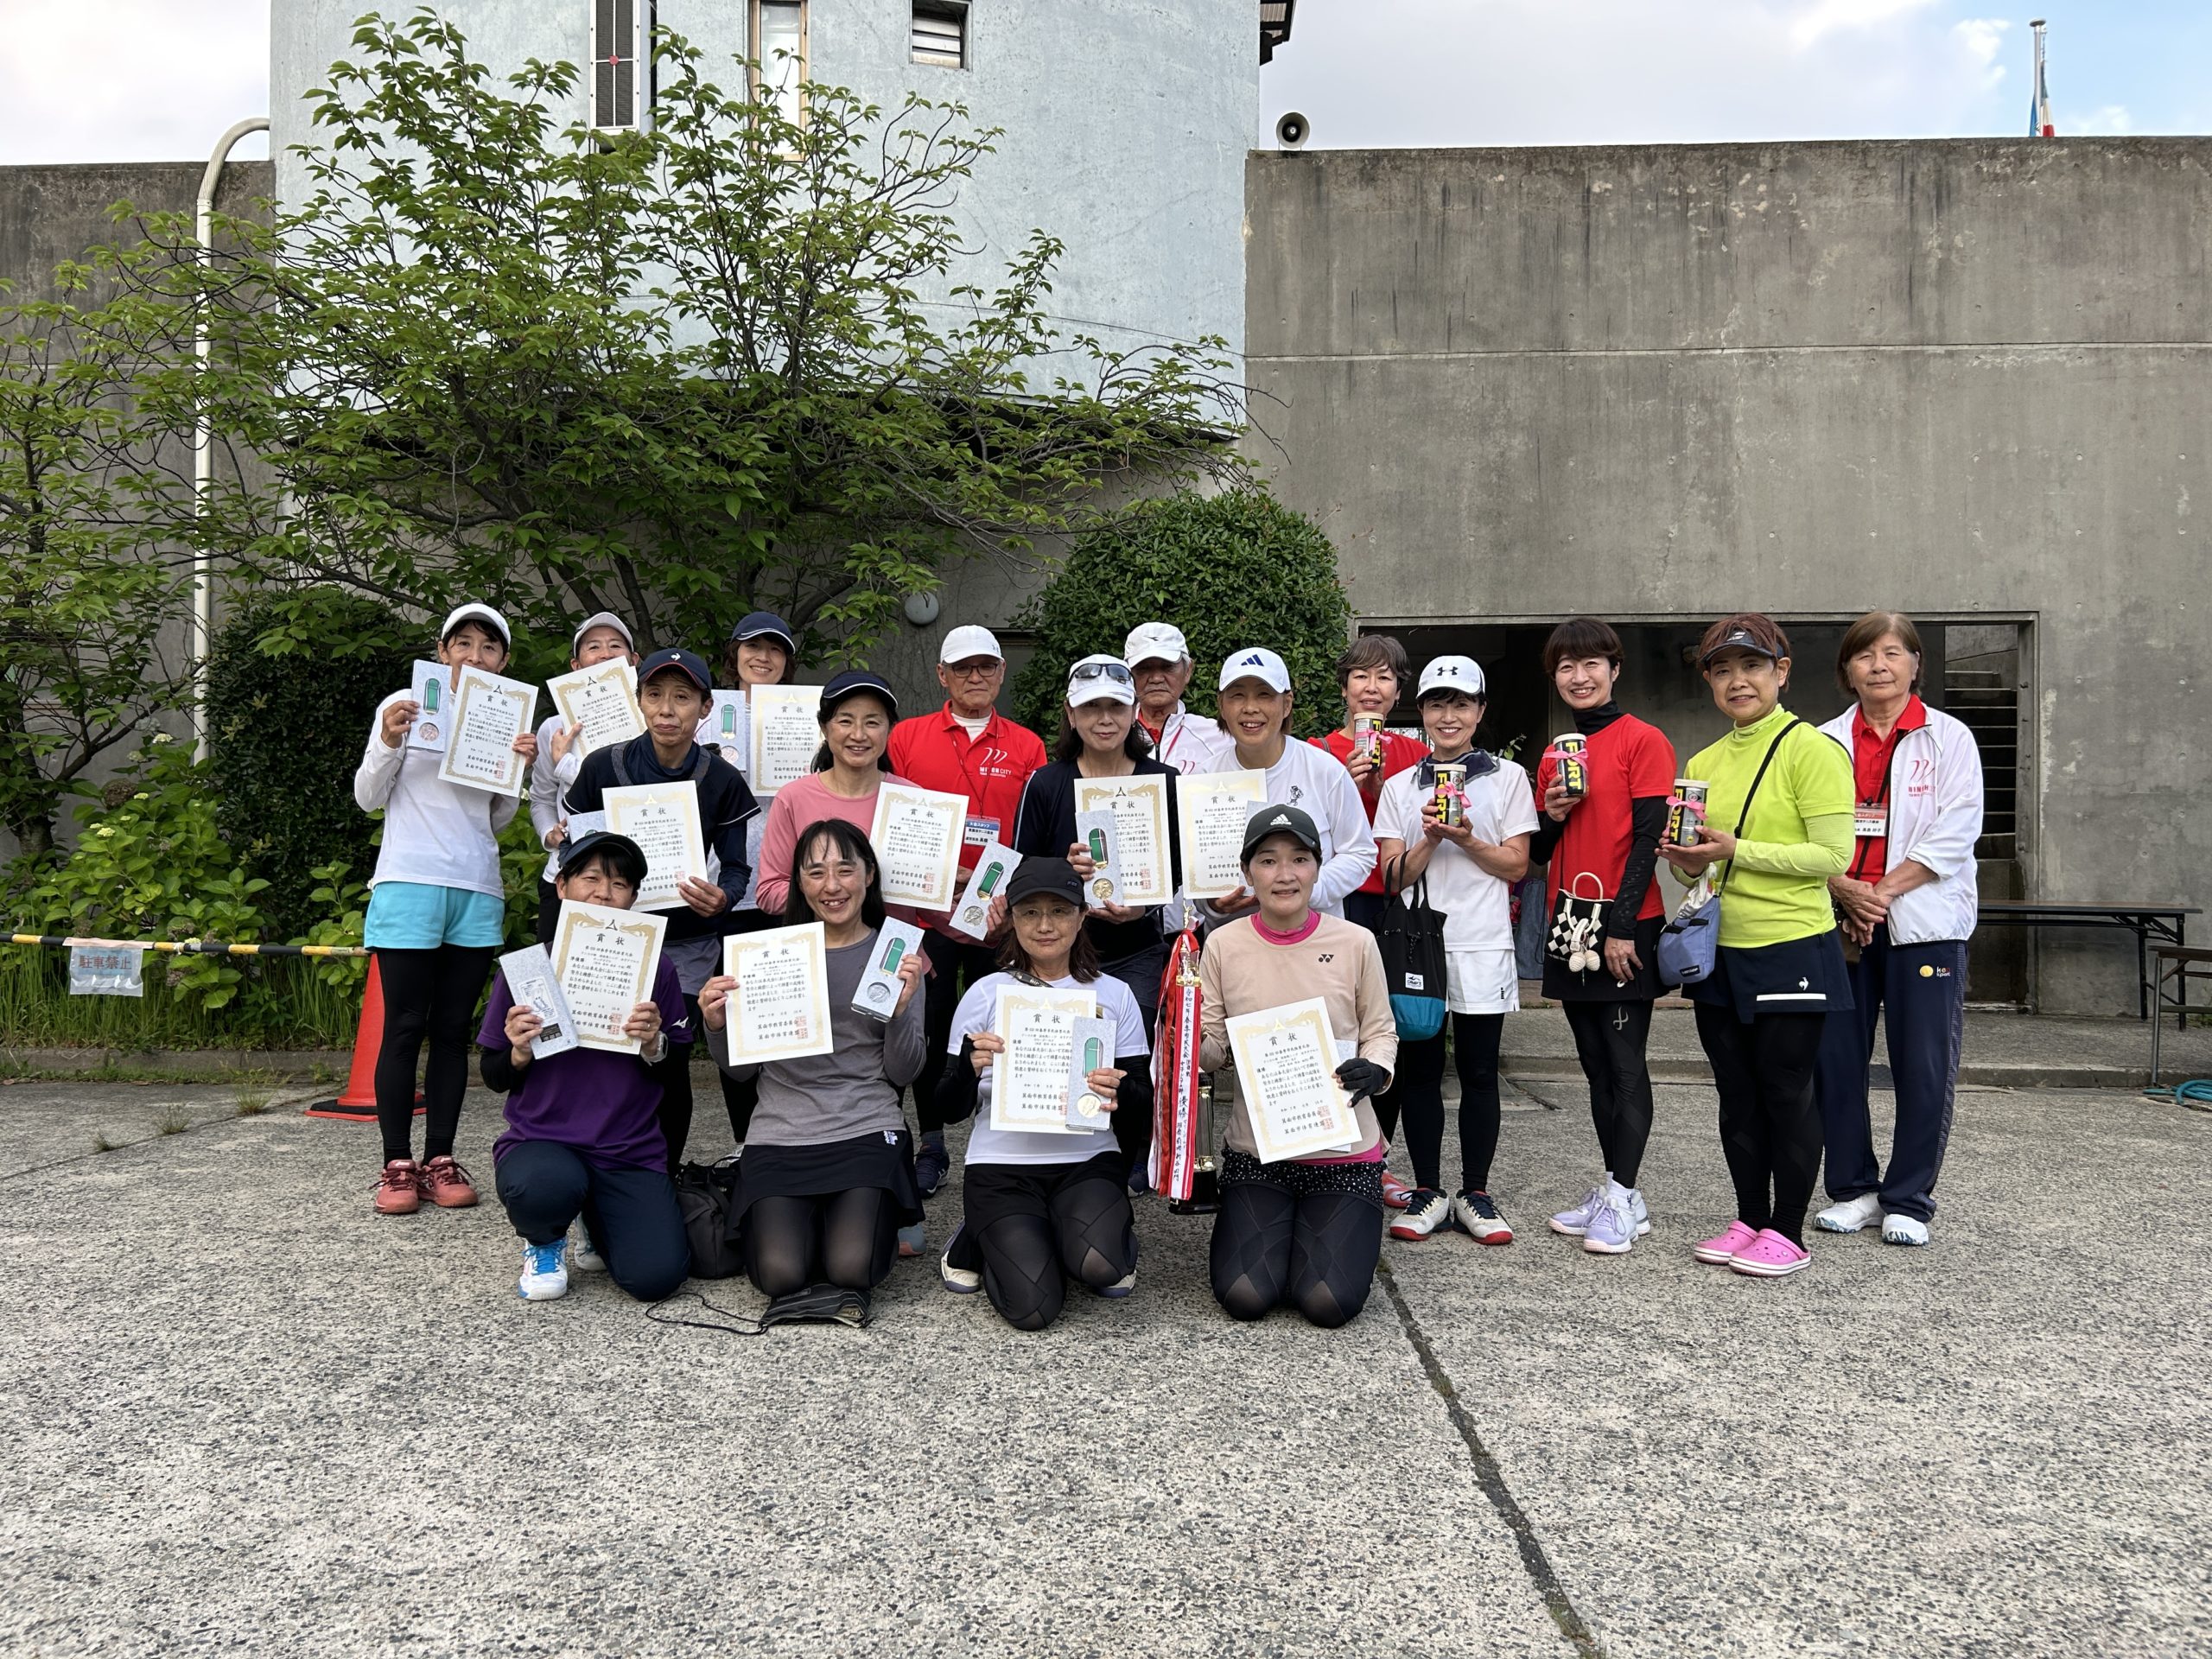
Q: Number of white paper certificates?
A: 11